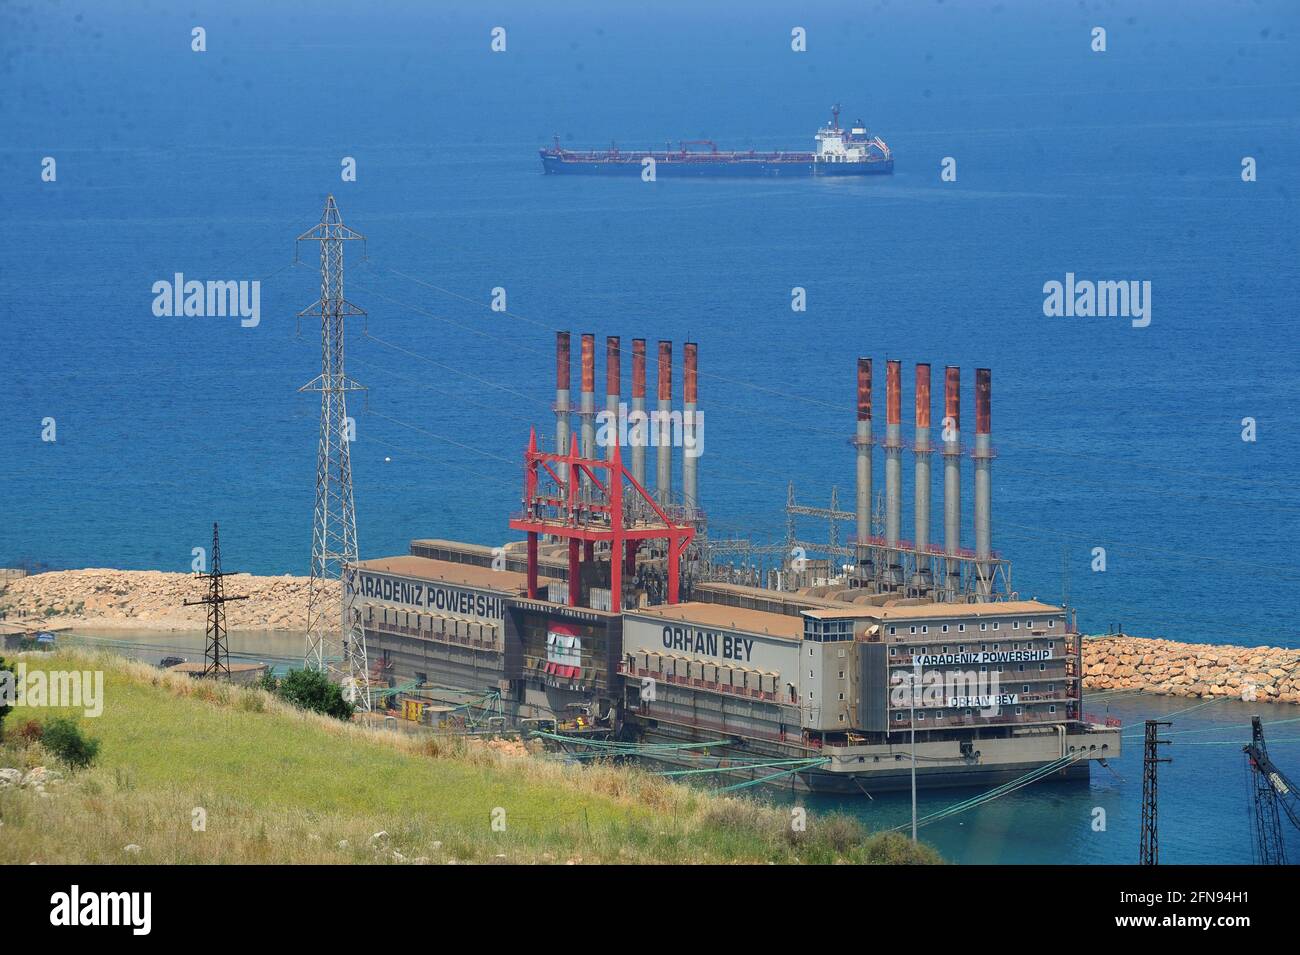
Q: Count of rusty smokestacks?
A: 11